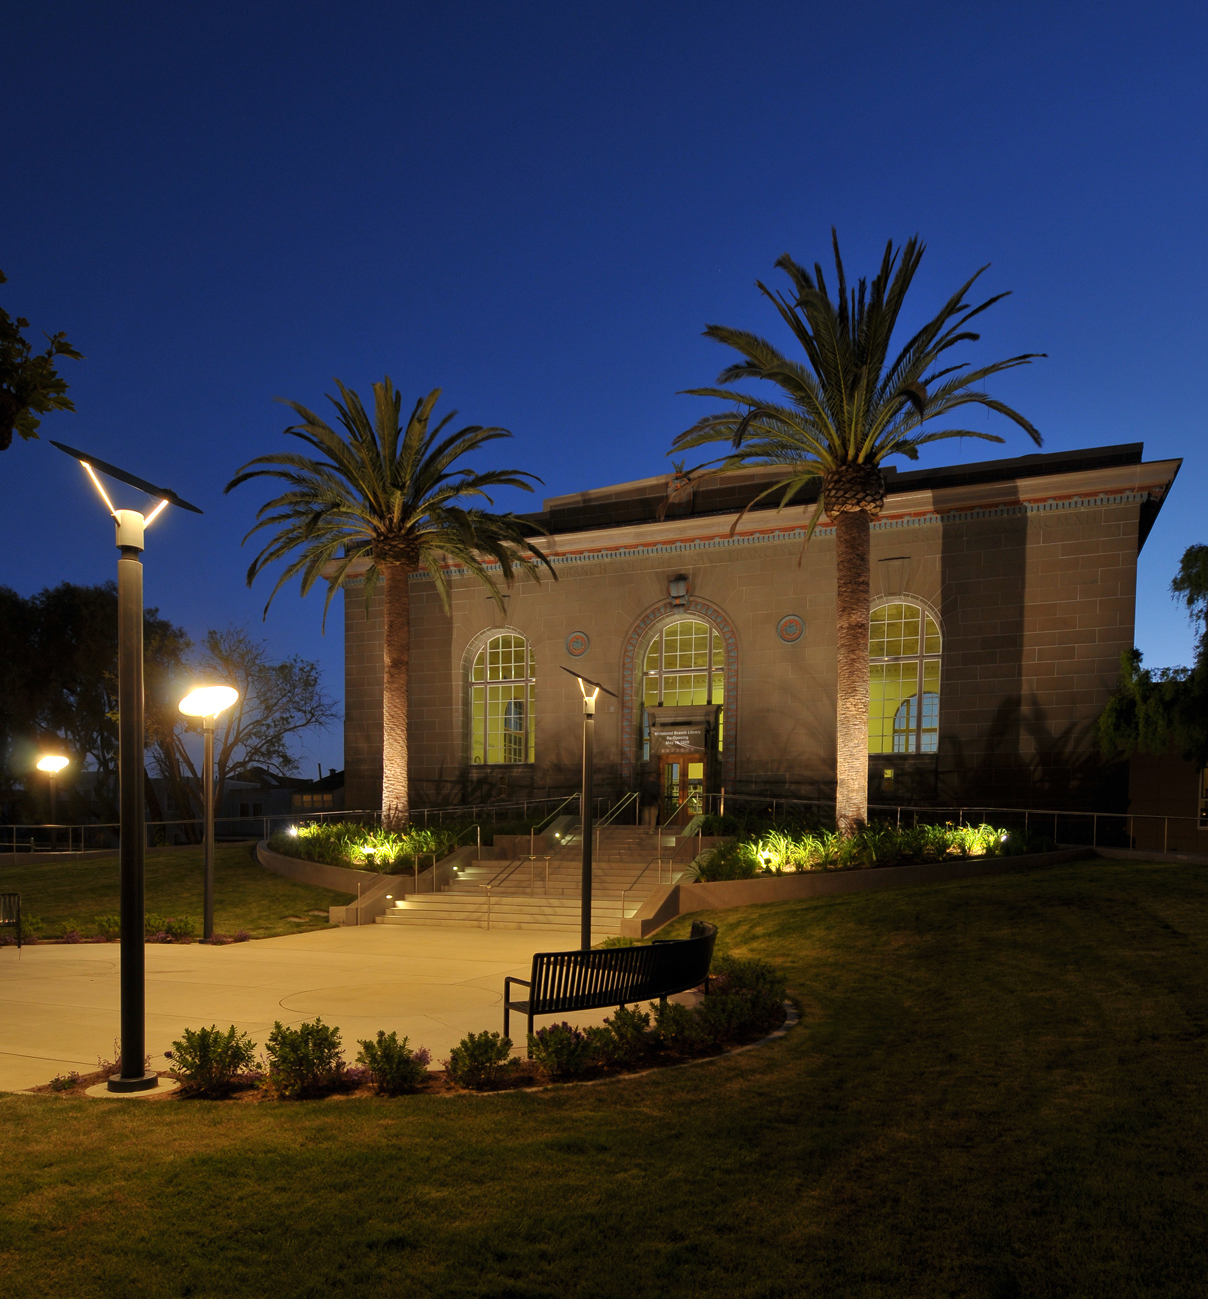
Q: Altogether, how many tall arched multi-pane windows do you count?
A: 3